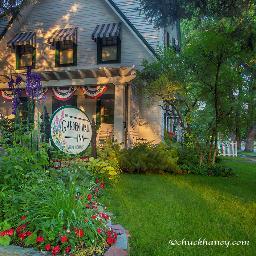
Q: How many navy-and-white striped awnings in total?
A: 3